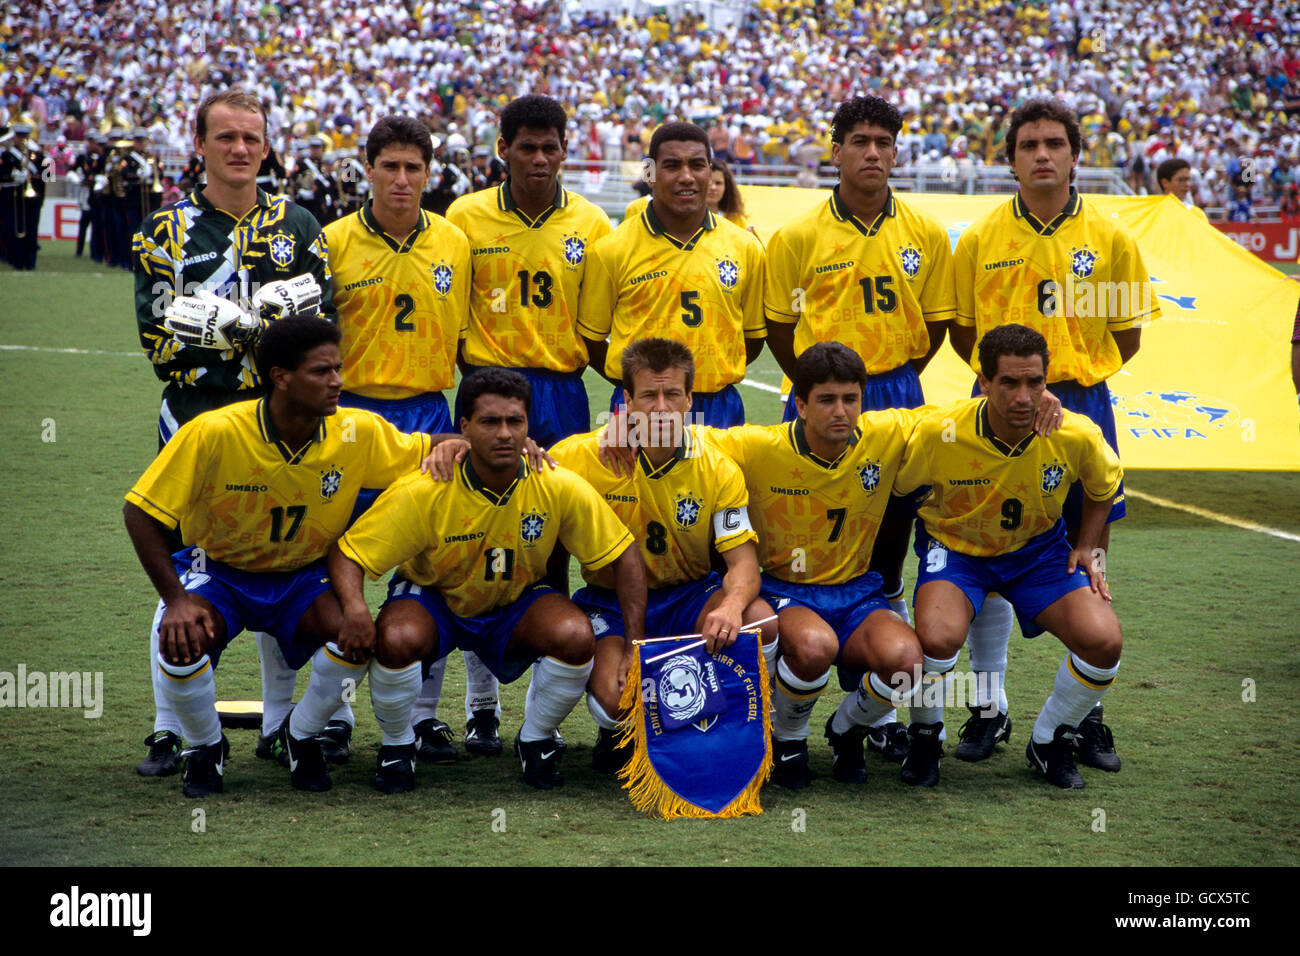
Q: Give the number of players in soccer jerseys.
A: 11